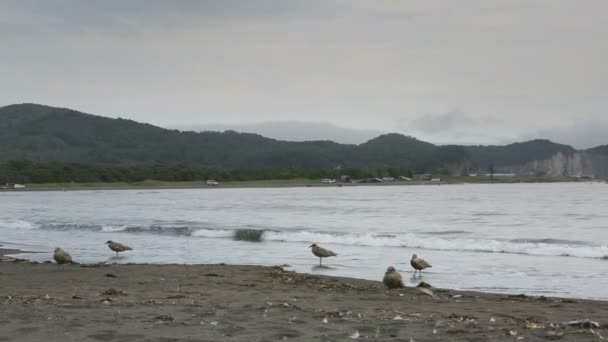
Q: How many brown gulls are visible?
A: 5